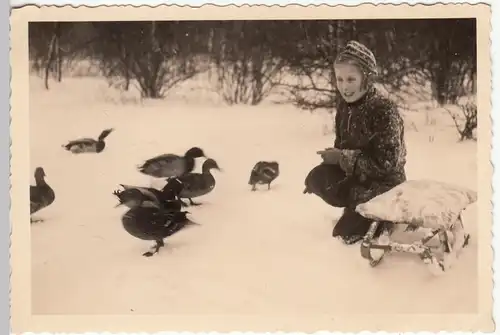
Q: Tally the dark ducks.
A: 7